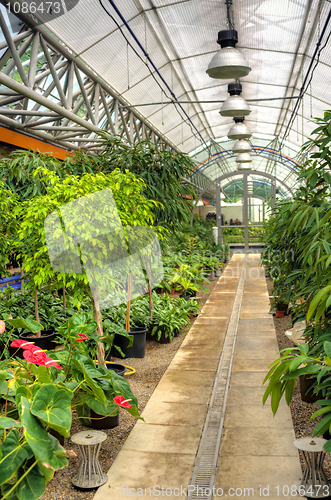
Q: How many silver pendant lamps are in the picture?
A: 6